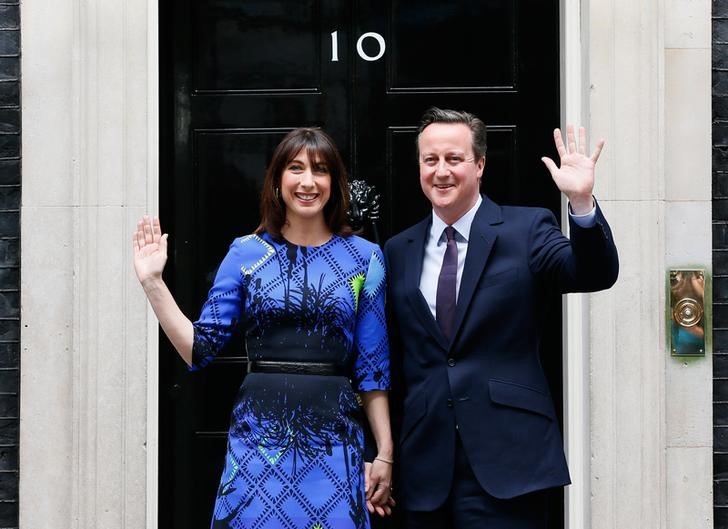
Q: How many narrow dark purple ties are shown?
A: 1